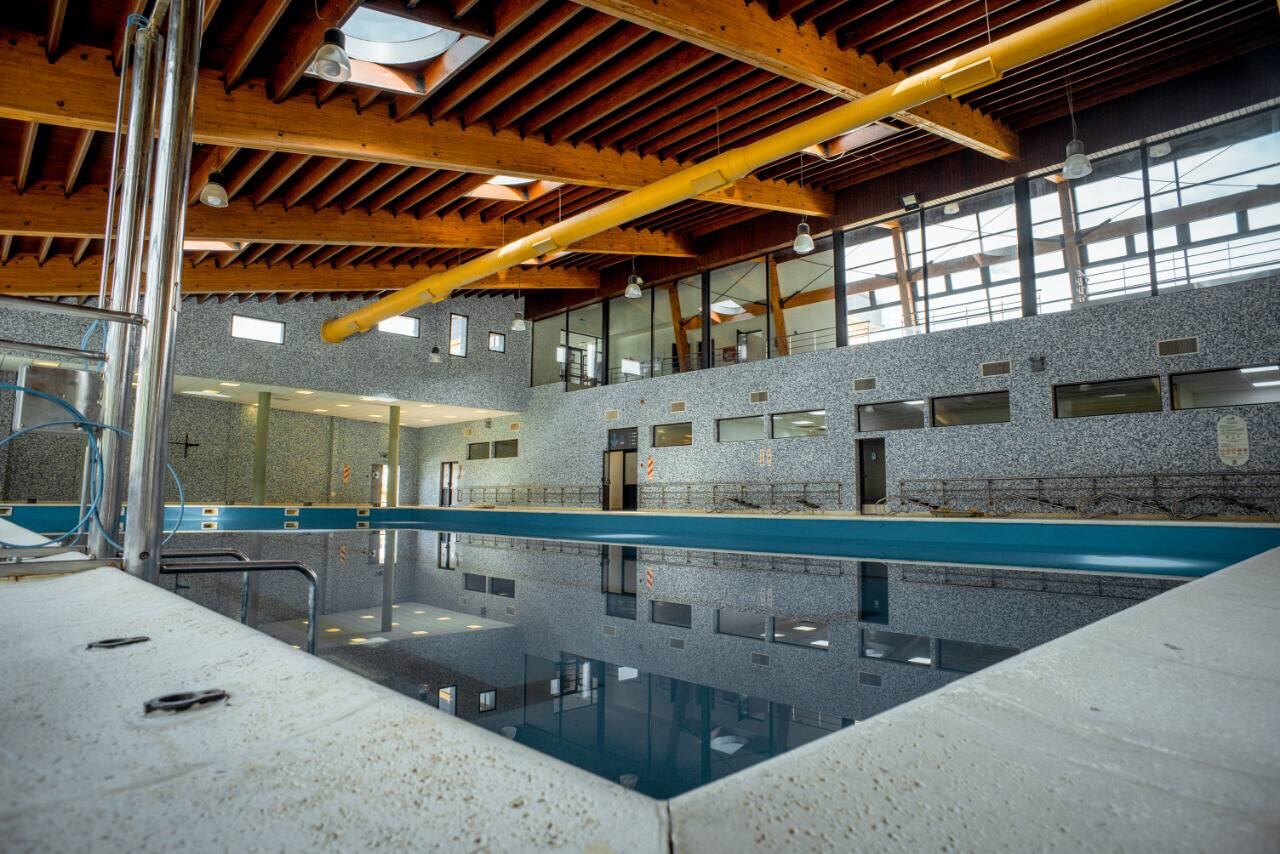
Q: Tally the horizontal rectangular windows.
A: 11